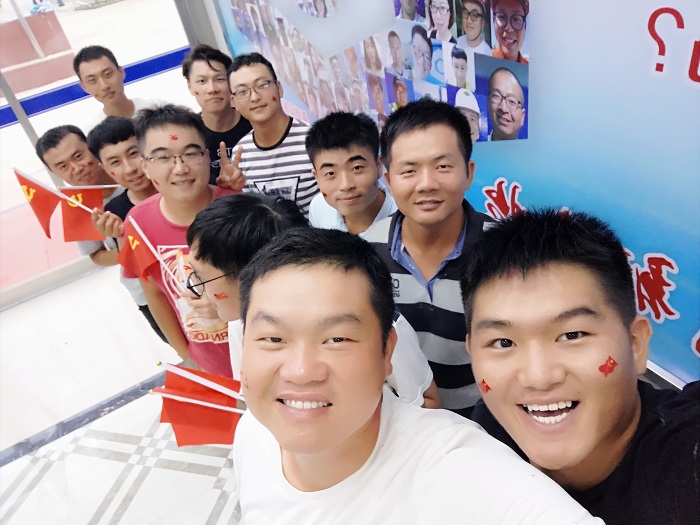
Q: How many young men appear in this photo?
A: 11